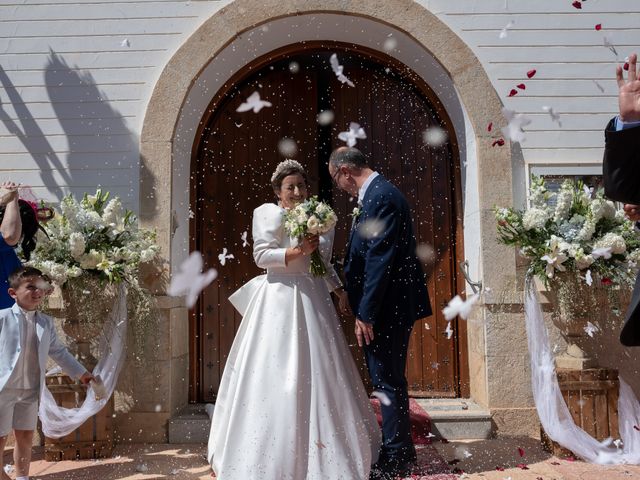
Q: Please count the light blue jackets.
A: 1